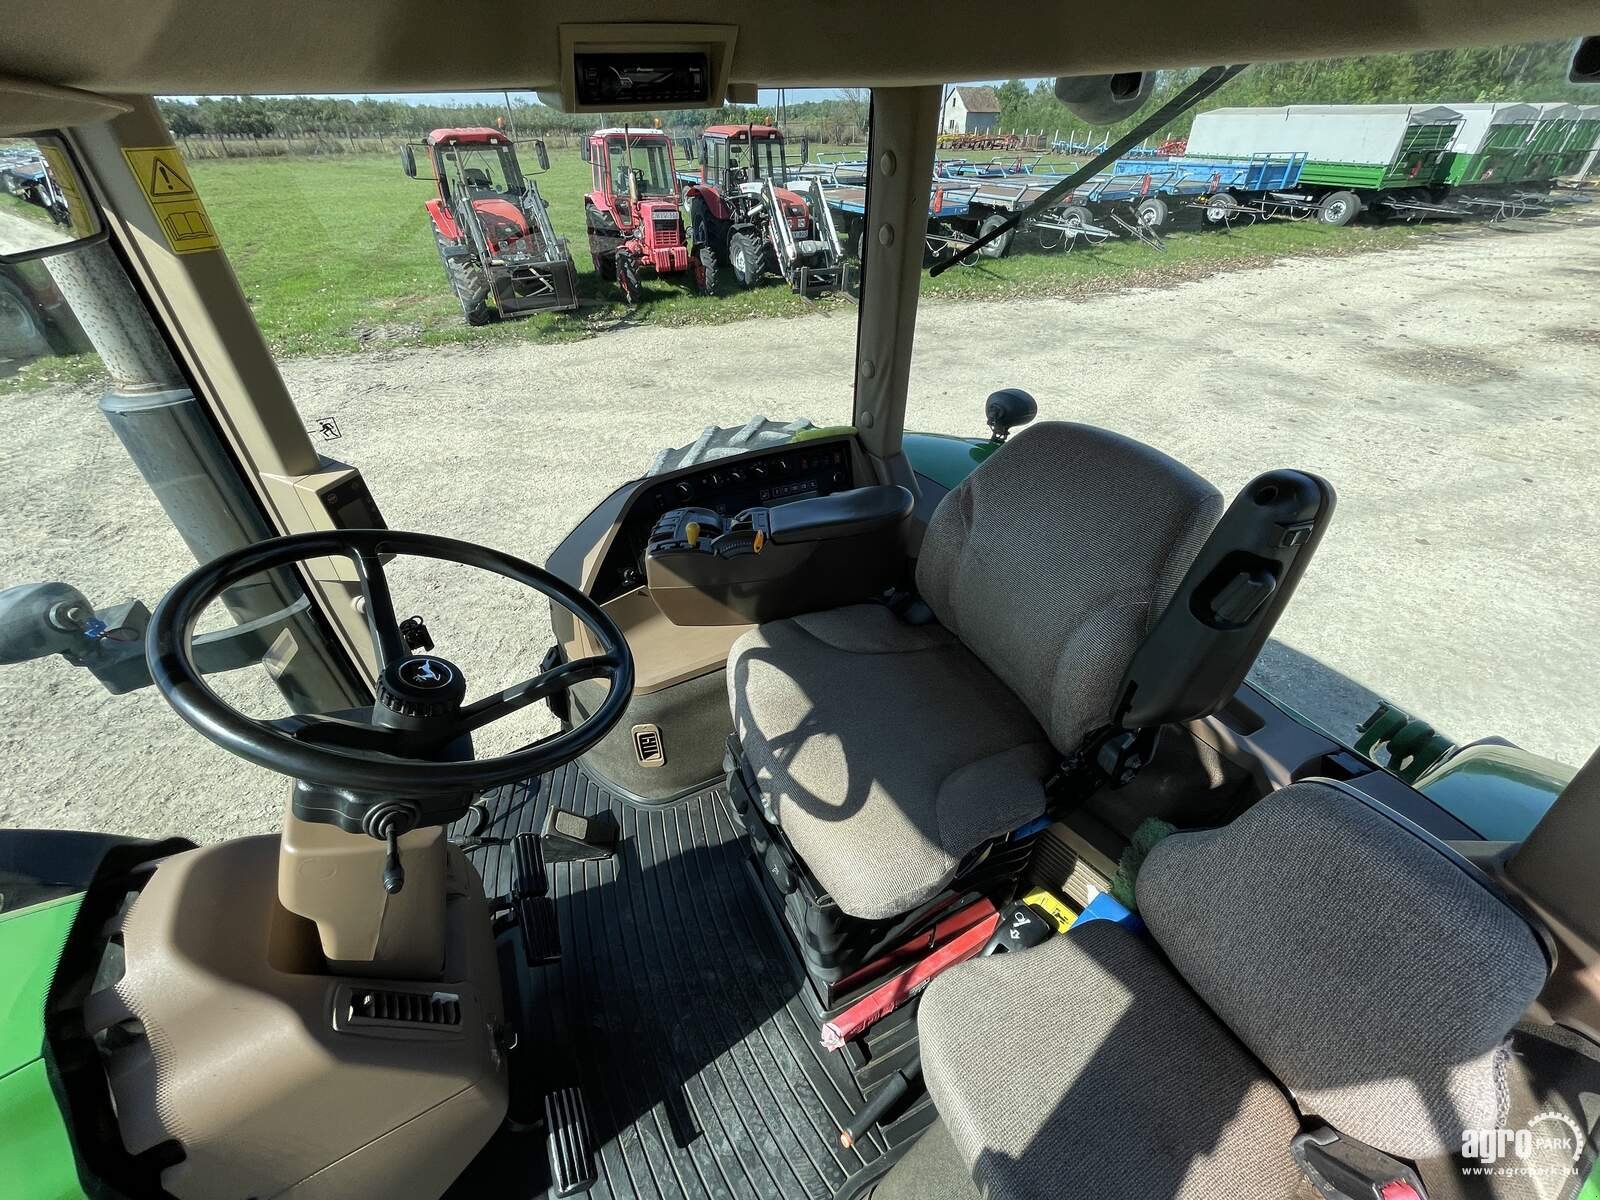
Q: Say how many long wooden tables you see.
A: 0